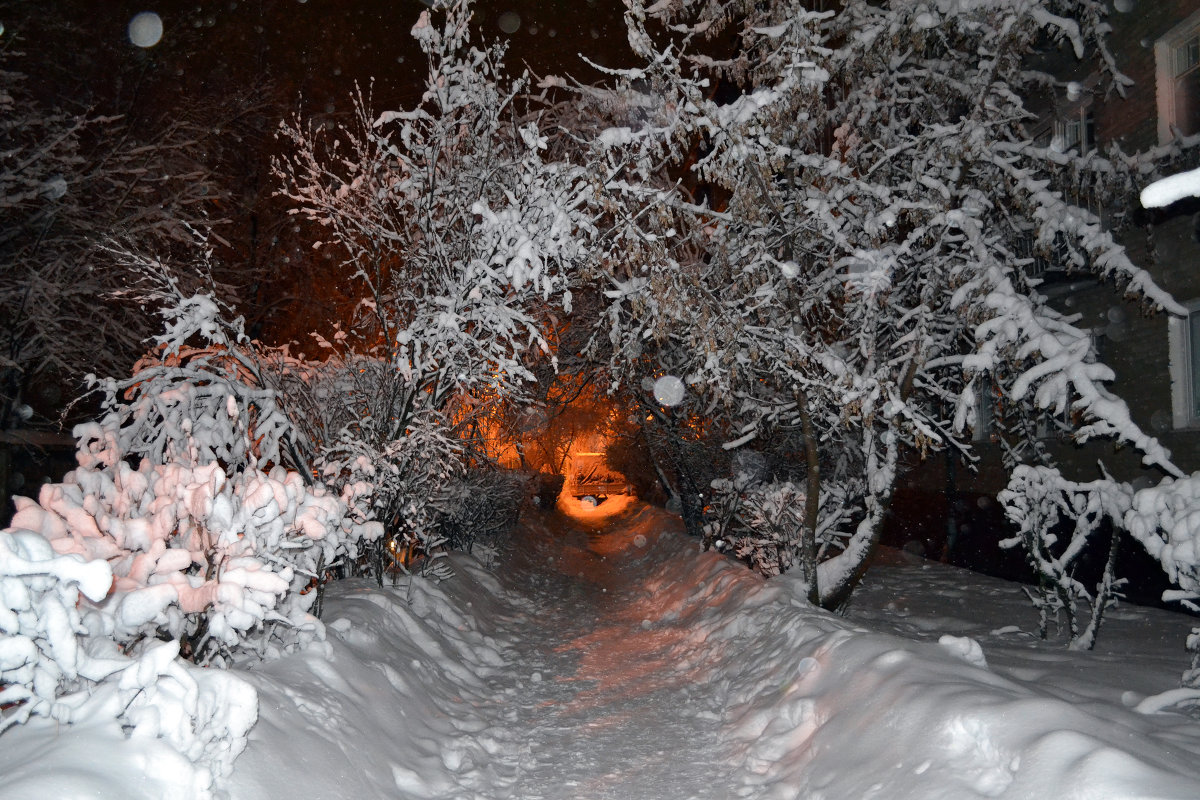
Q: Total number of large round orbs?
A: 2